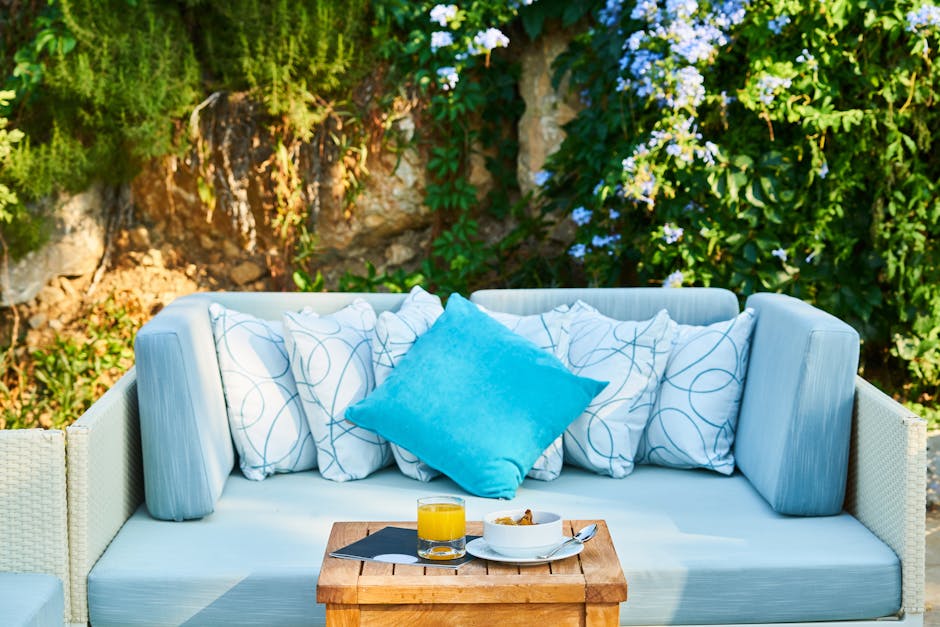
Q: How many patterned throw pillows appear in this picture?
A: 6